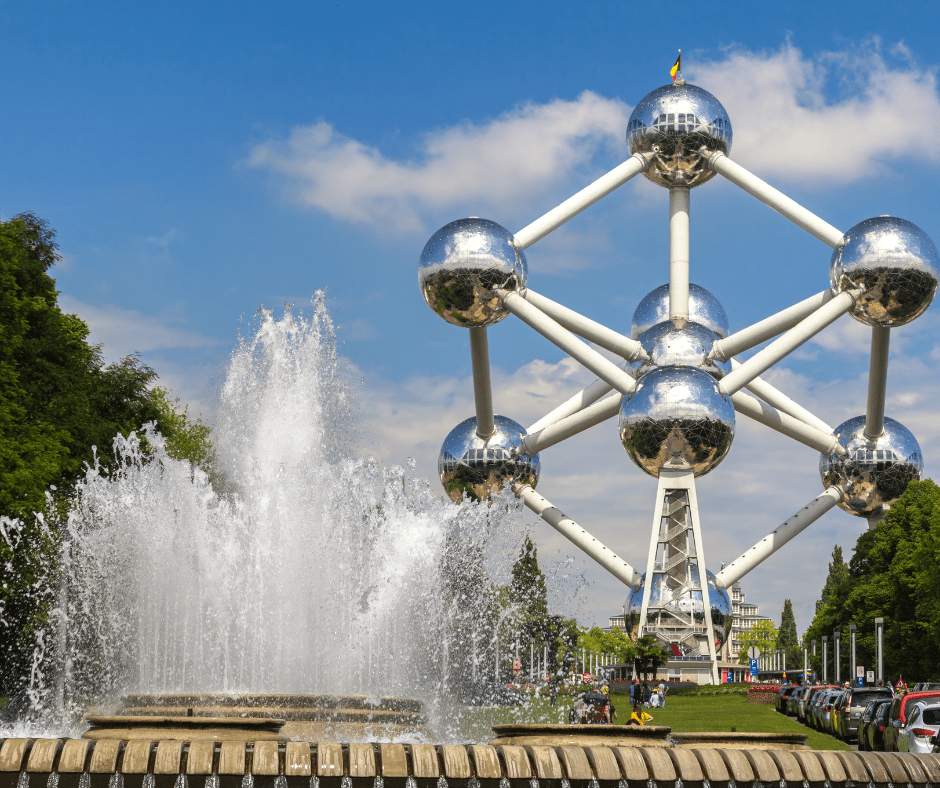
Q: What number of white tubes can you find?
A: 15